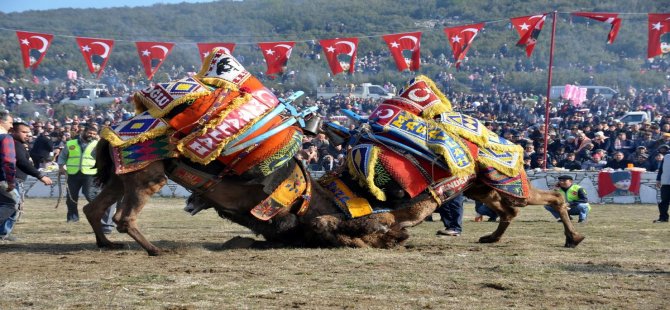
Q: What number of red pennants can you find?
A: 11